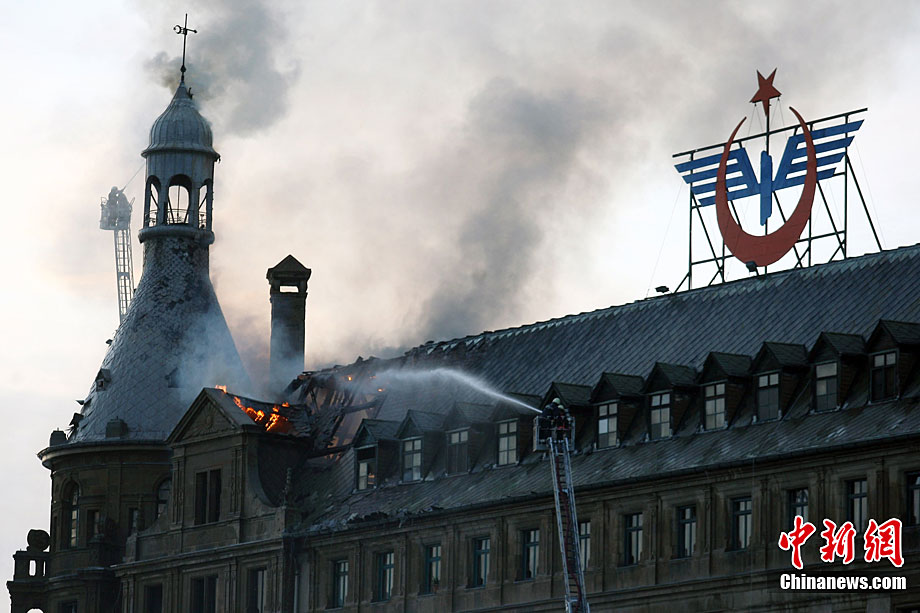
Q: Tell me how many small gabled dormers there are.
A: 11